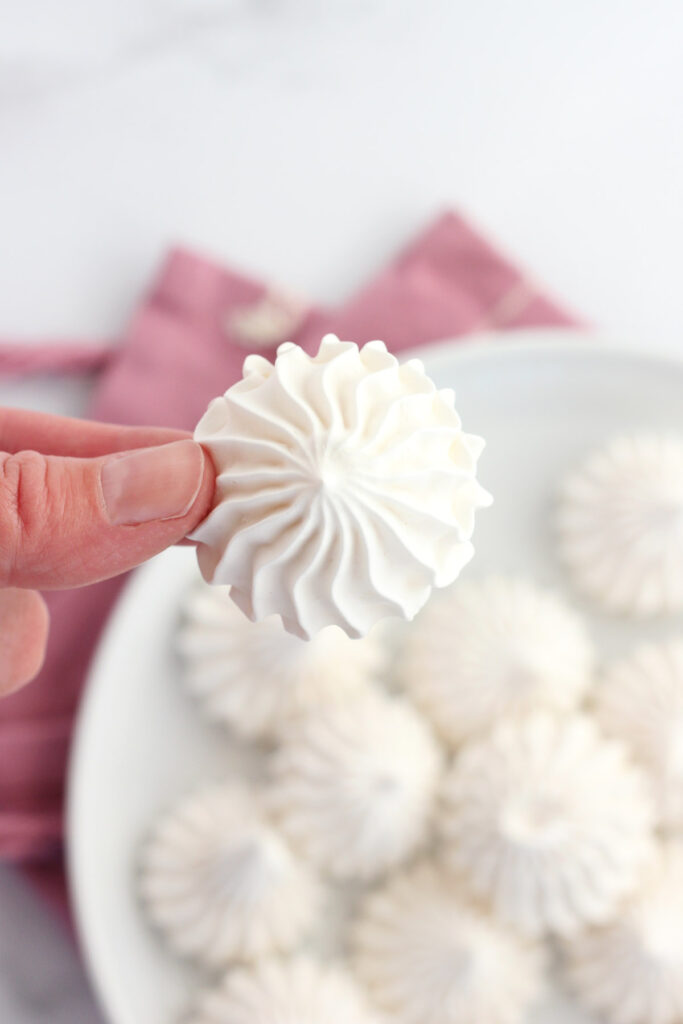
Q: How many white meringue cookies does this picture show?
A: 11